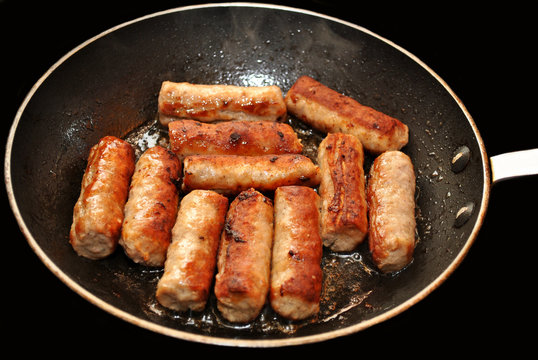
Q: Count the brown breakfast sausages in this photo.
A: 11